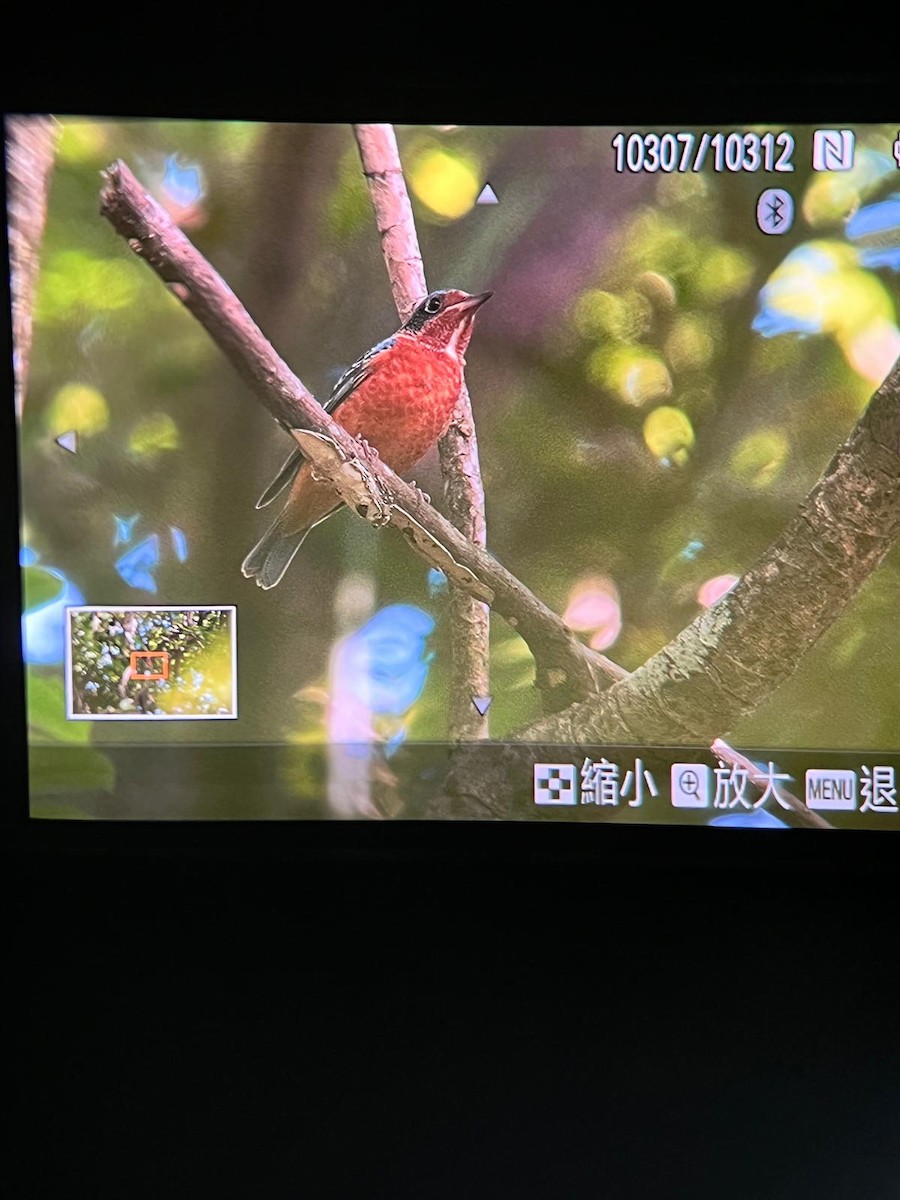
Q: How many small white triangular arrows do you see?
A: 3